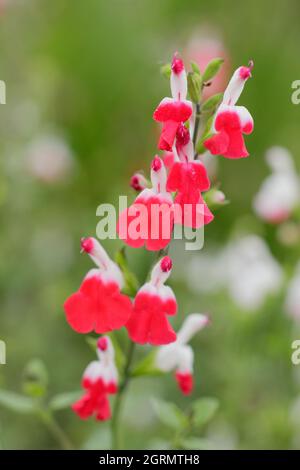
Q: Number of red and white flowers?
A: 8